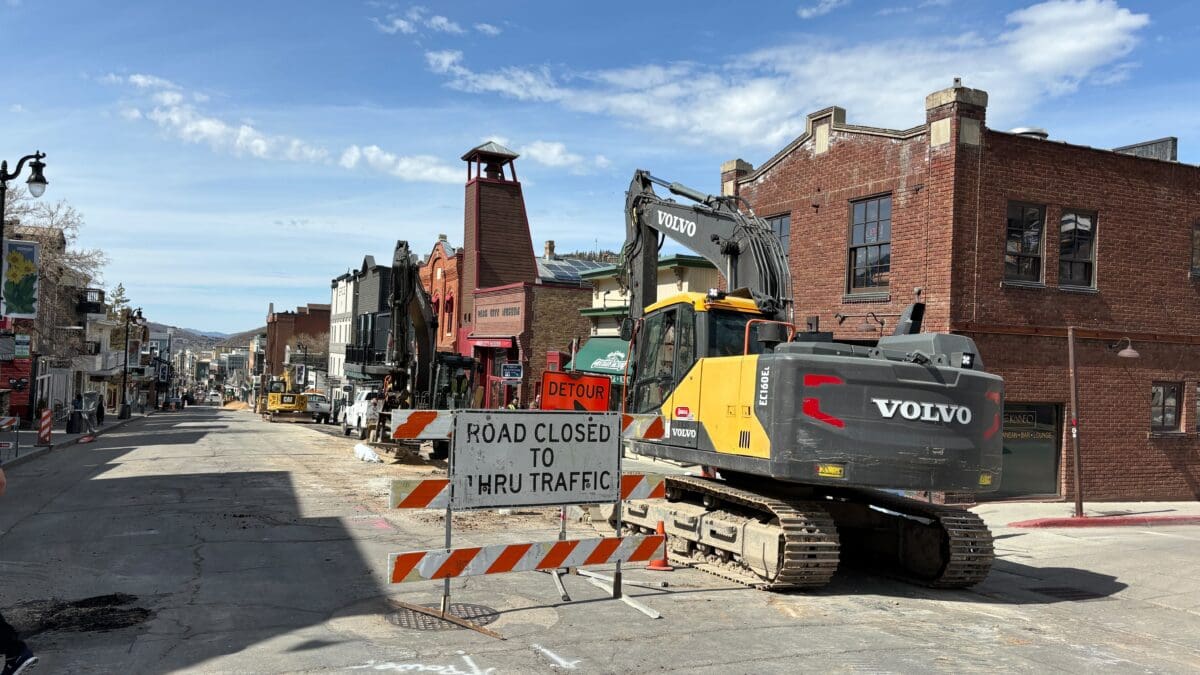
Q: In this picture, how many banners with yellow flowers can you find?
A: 1